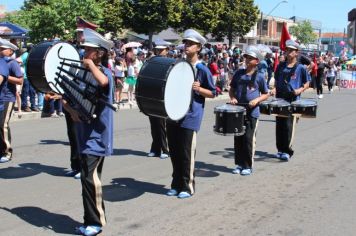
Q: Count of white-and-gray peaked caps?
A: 6